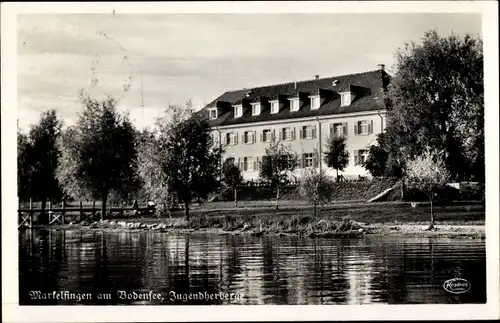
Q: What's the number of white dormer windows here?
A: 7